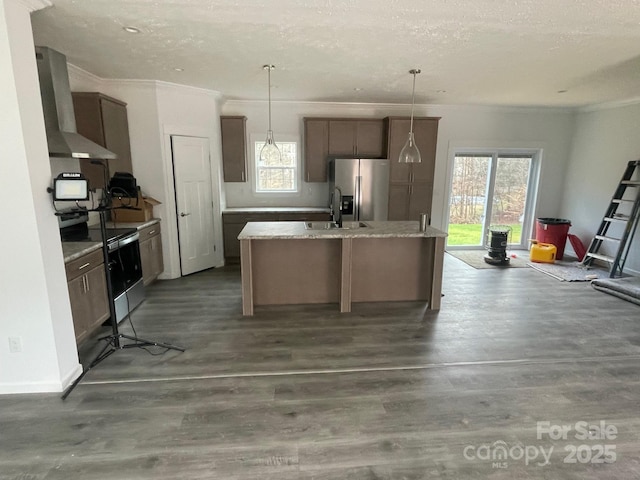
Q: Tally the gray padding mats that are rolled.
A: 1